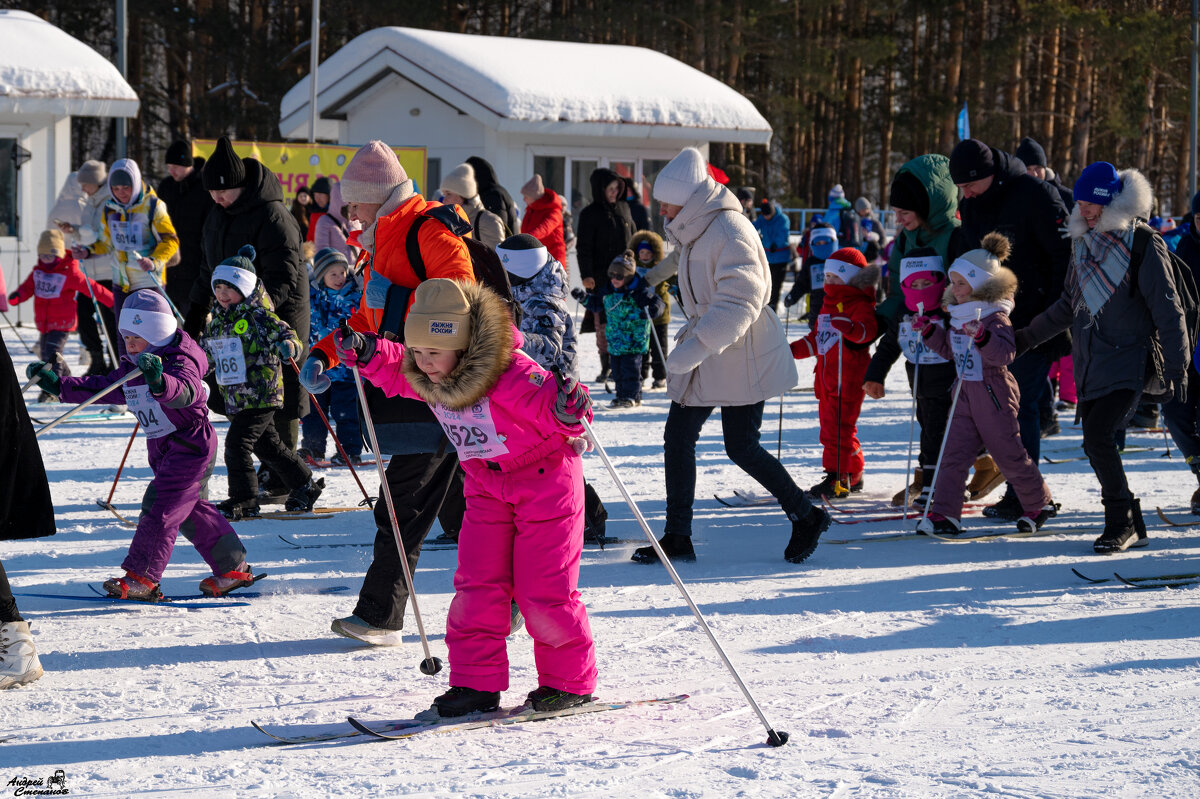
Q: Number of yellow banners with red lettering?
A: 1